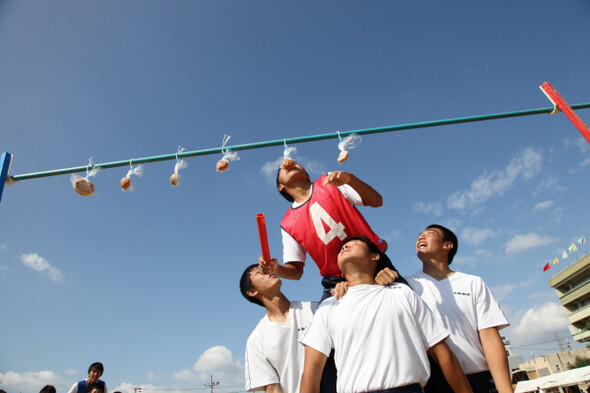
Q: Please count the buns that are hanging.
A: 6